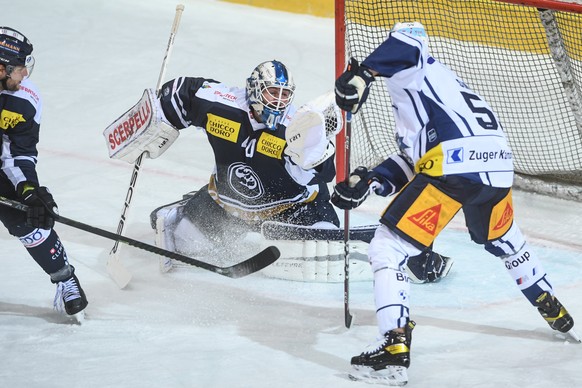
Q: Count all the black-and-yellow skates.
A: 2